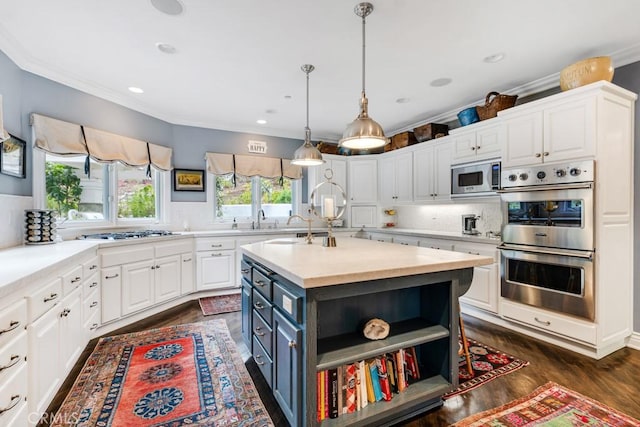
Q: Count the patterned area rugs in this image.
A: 4